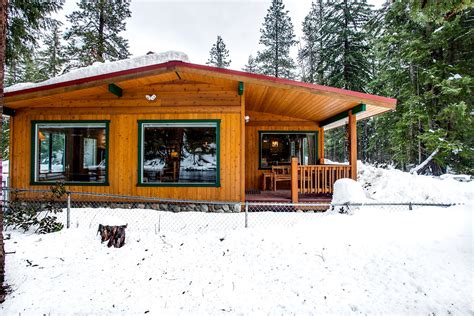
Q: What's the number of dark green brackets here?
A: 4